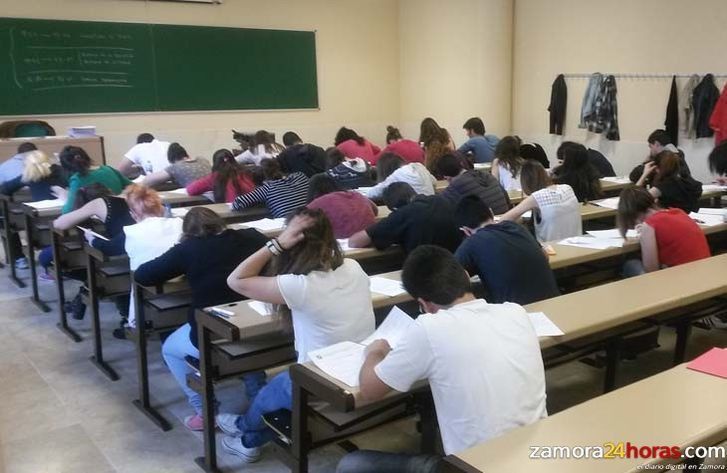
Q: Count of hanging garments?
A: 7